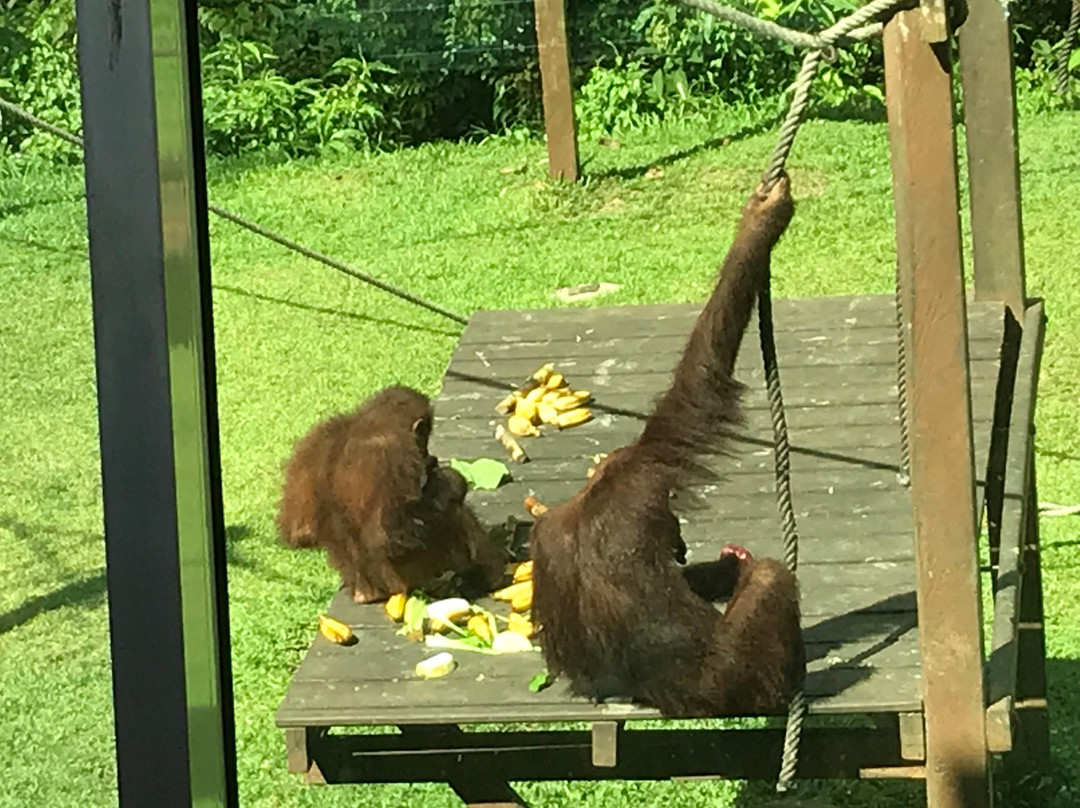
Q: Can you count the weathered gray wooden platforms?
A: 1